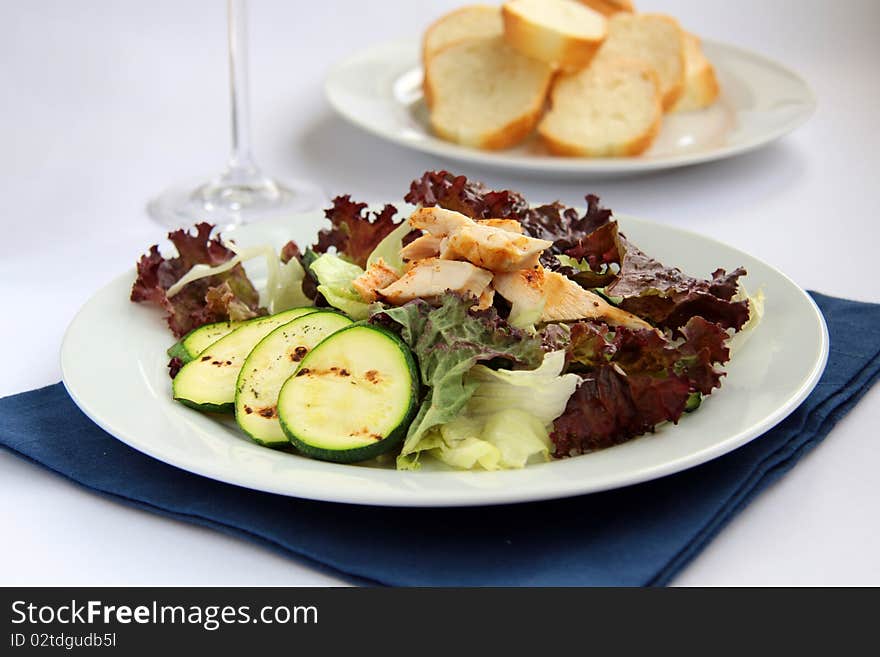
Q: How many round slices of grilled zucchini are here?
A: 4